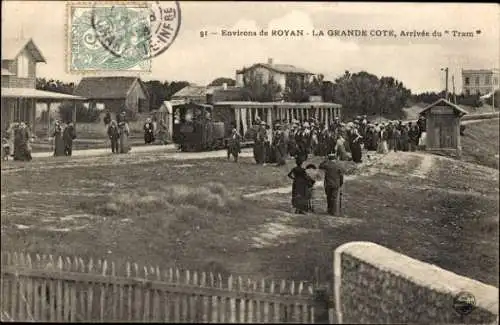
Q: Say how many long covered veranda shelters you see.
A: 1